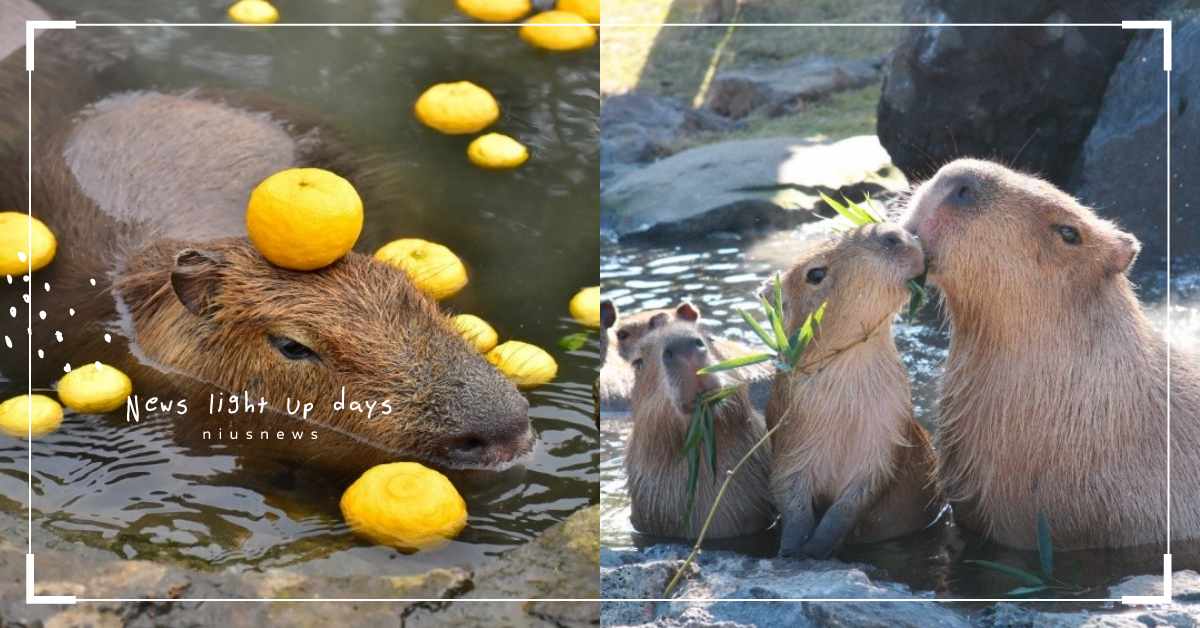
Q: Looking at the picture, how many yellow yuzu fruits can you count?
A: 15